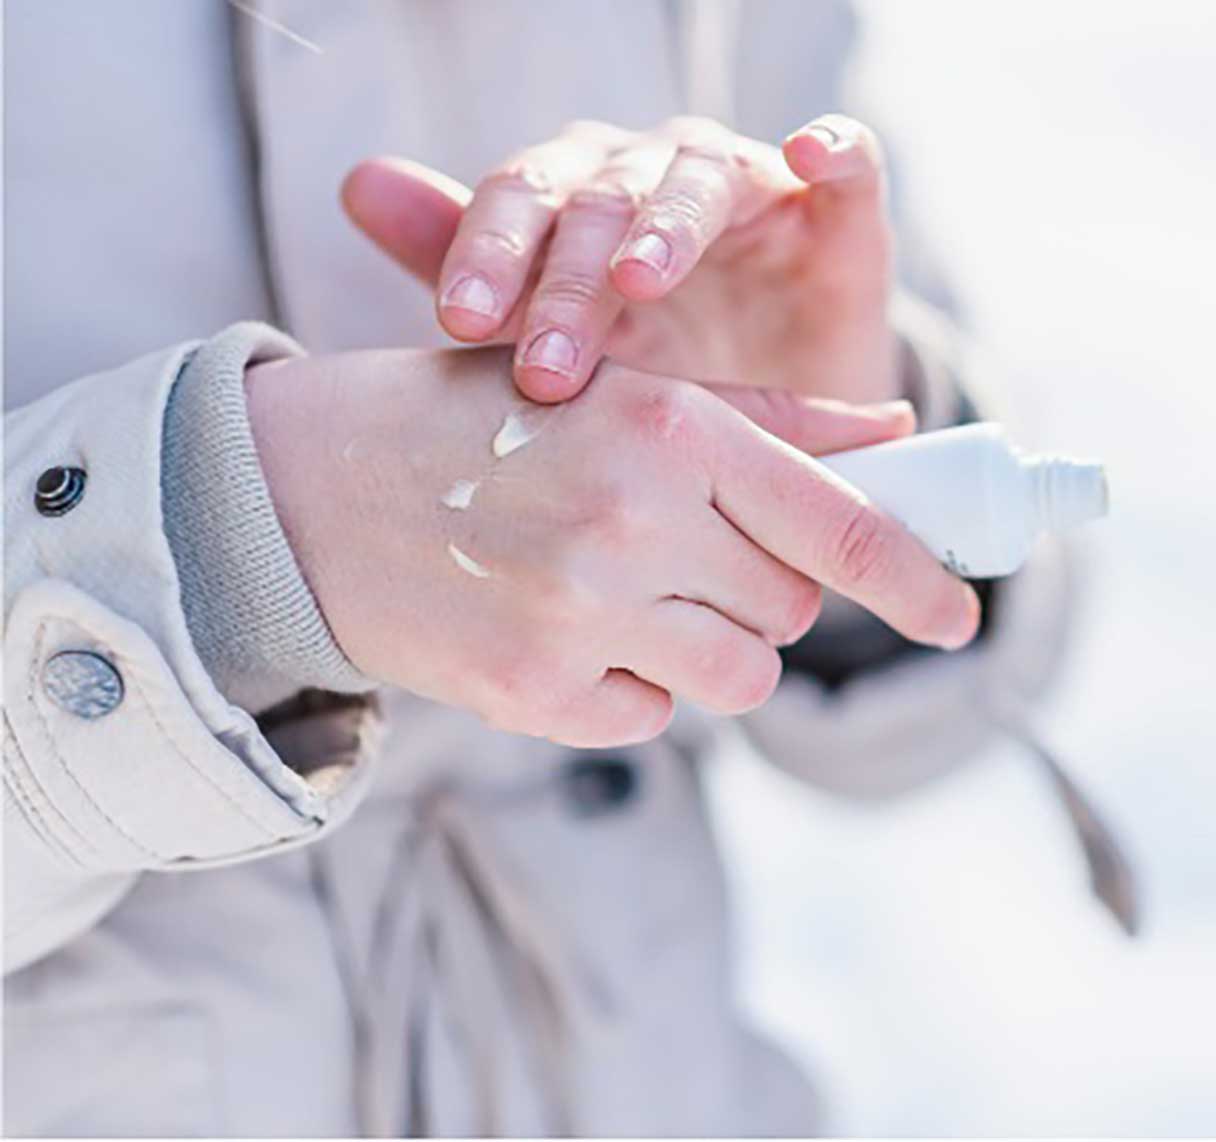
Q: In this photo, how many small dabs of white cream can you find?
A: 3